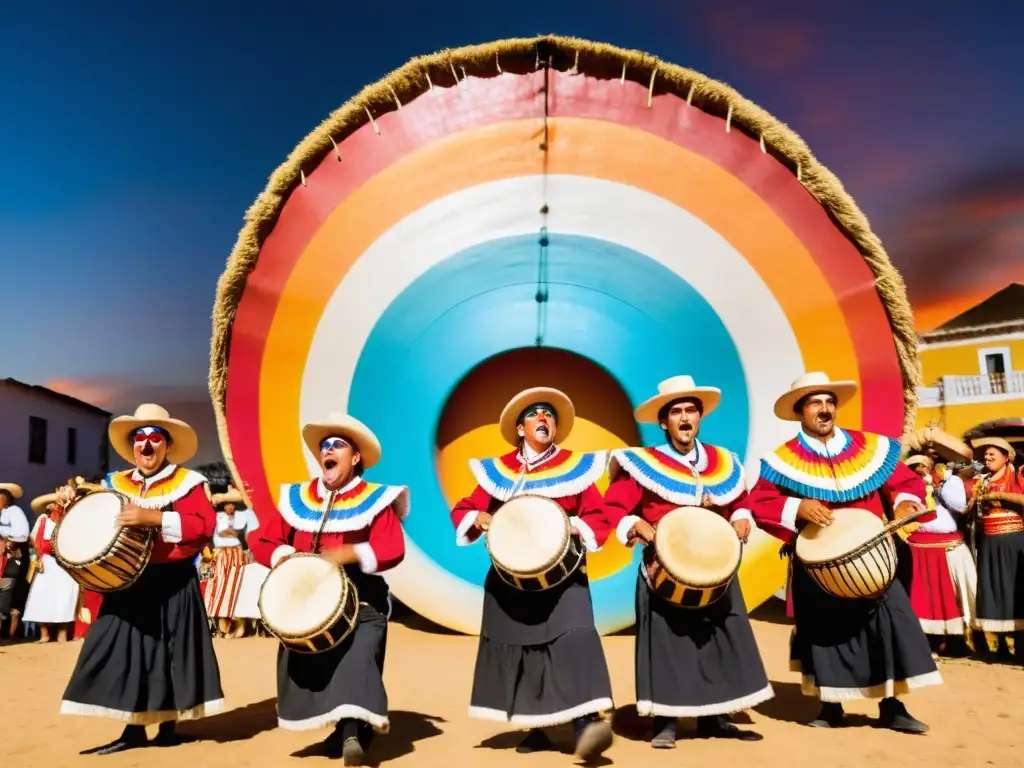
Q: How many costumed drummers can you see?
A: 5